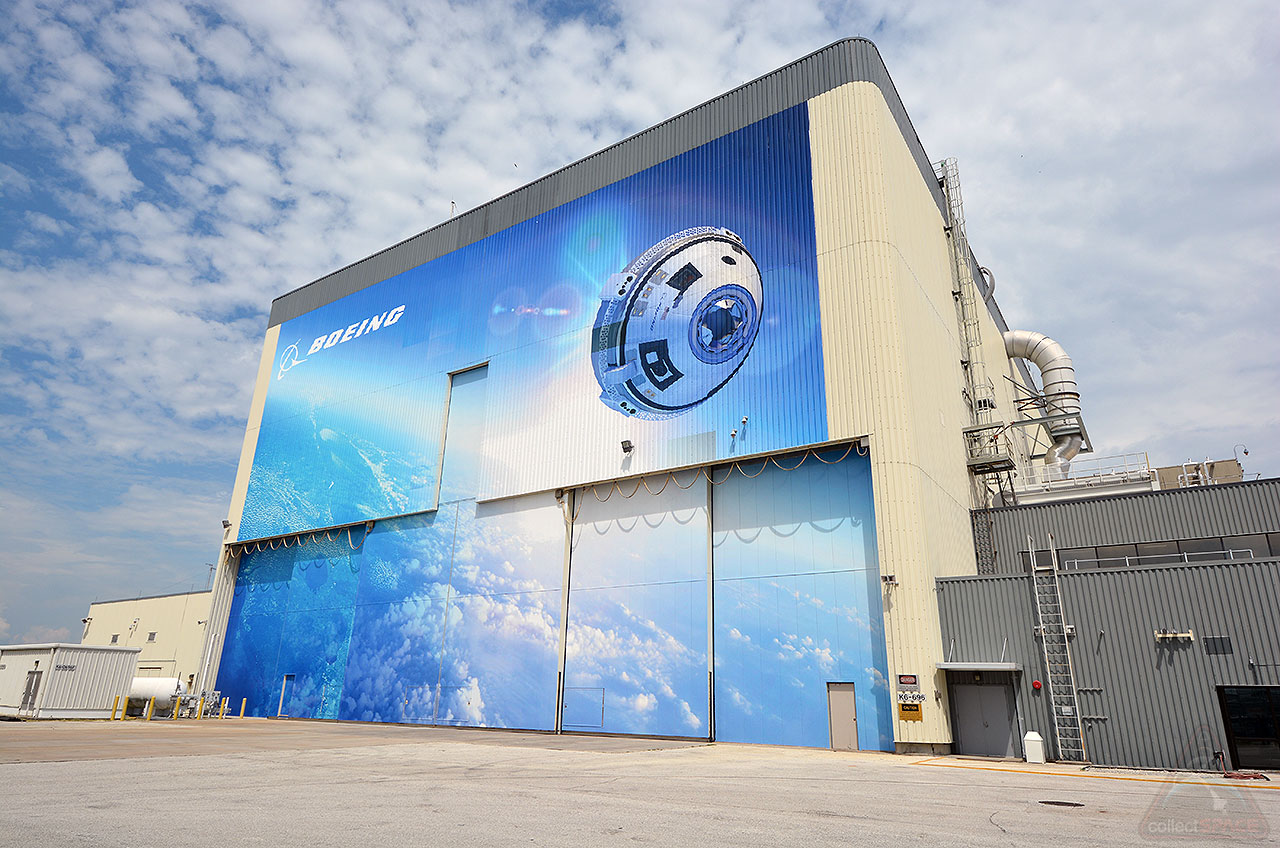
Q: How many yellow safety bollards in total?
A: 7